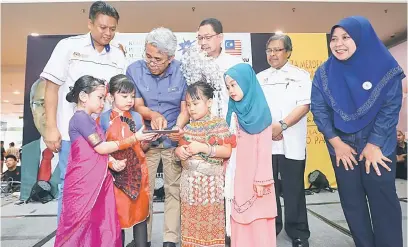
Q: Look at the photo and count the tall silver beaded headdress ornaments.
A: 1